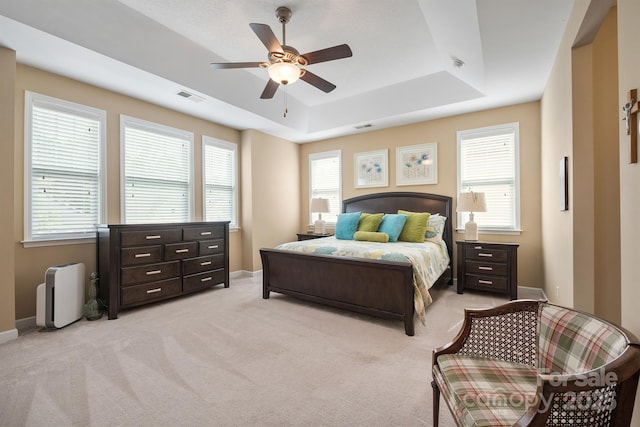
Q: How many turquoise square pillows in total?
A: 2